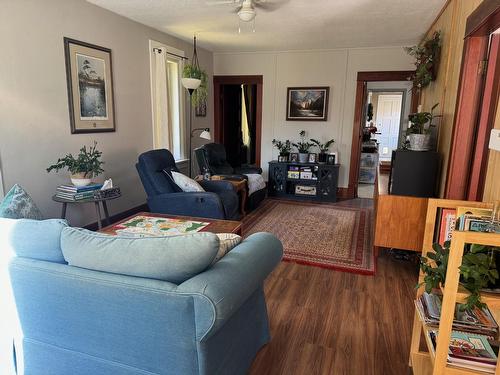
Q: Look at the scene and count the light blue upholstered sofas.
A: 1